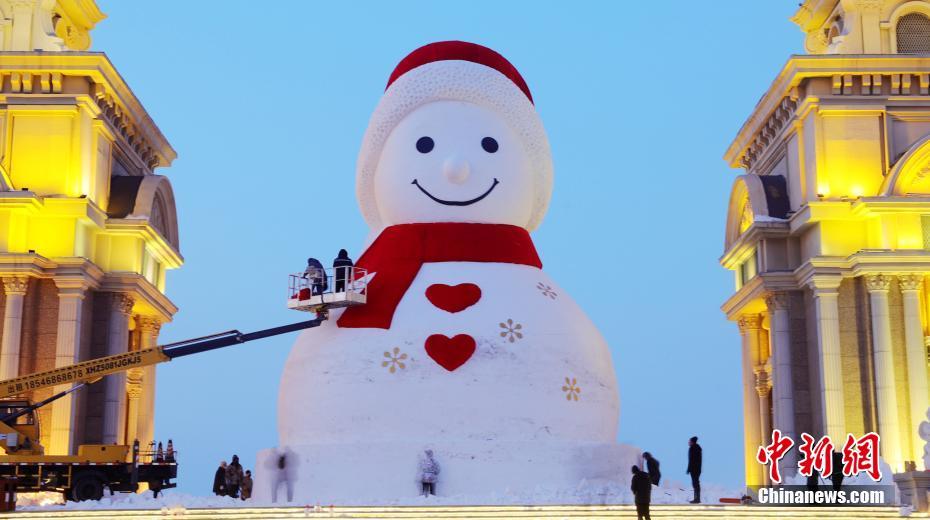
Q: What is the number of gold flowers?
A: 4